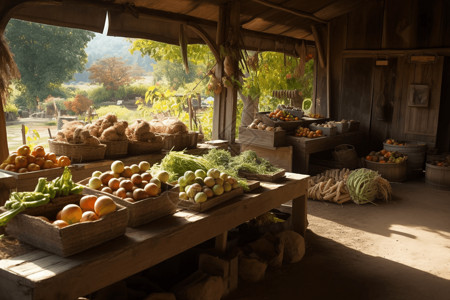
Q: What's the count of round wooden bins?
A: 3